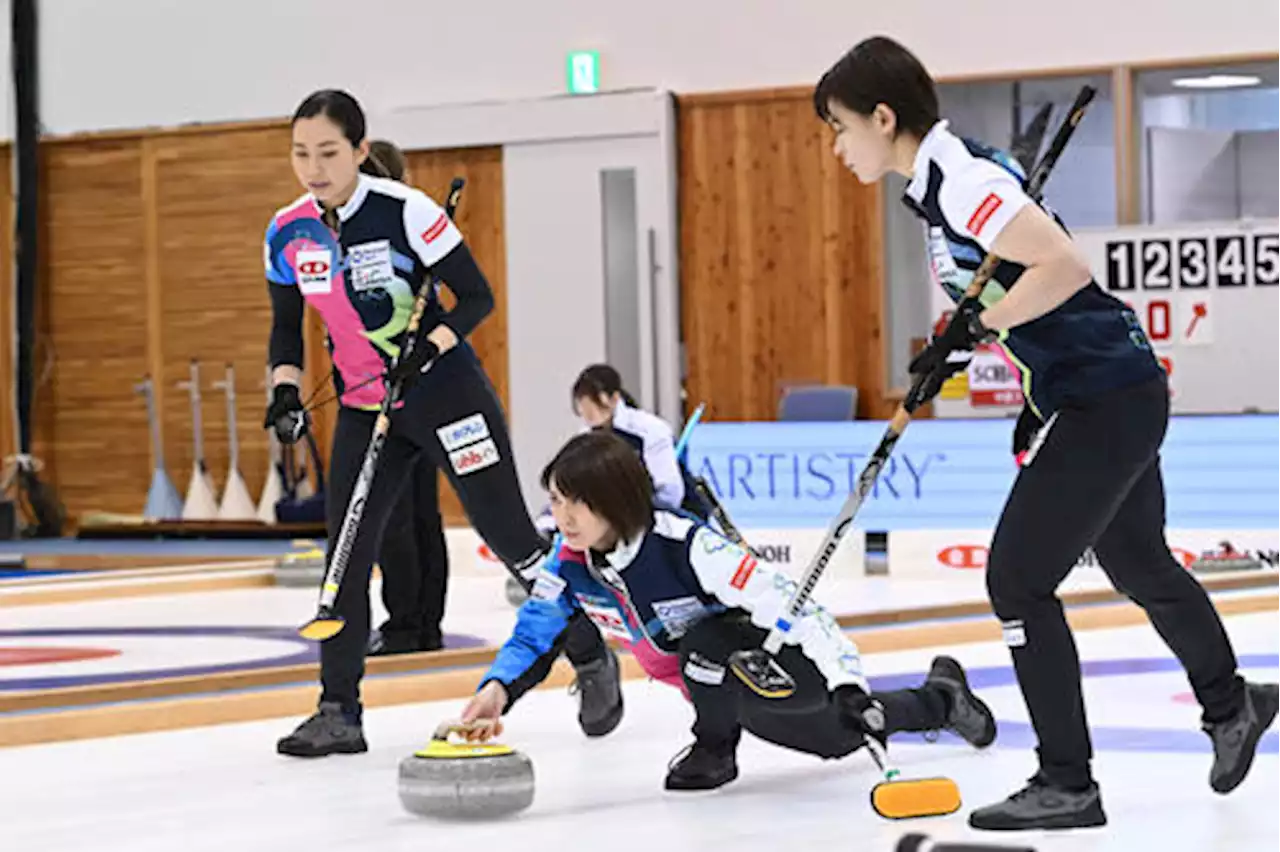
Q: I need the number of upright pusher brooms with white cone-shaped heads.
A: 3